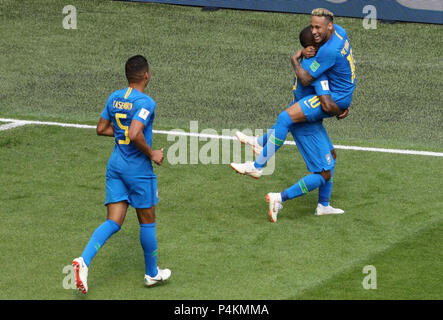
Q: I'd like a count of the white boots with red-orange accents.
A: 6